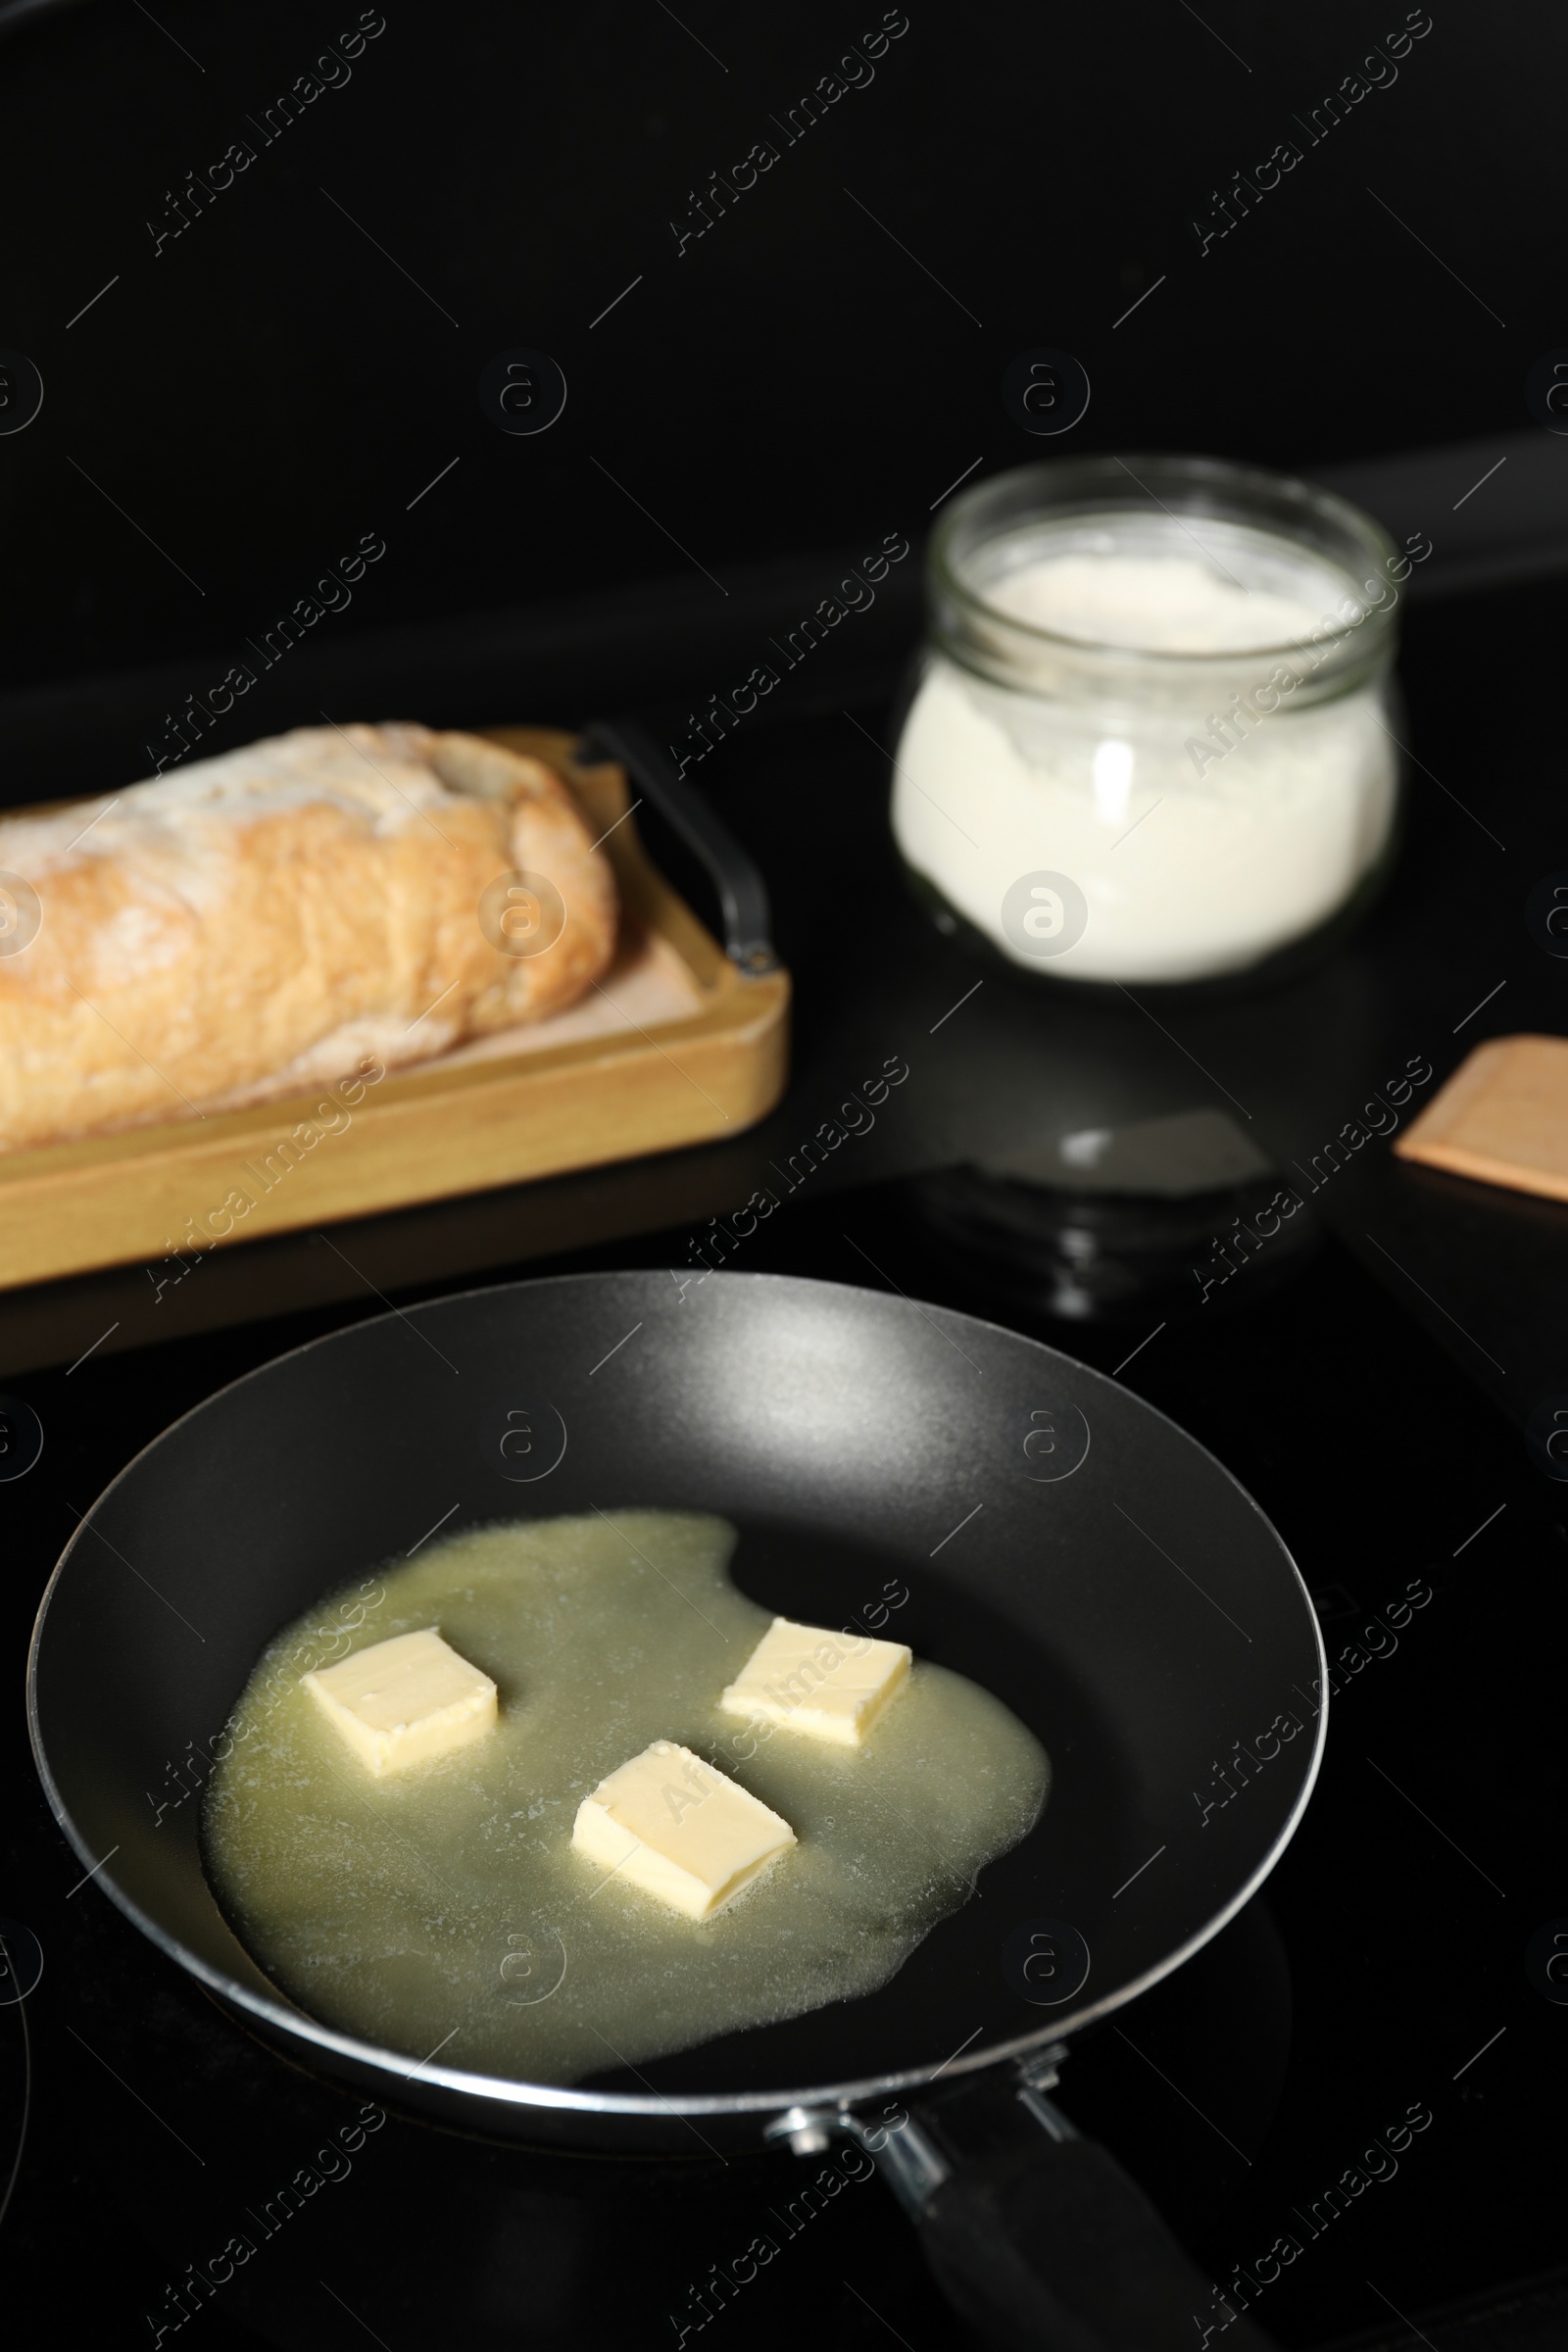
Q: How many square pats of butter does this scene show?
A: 3